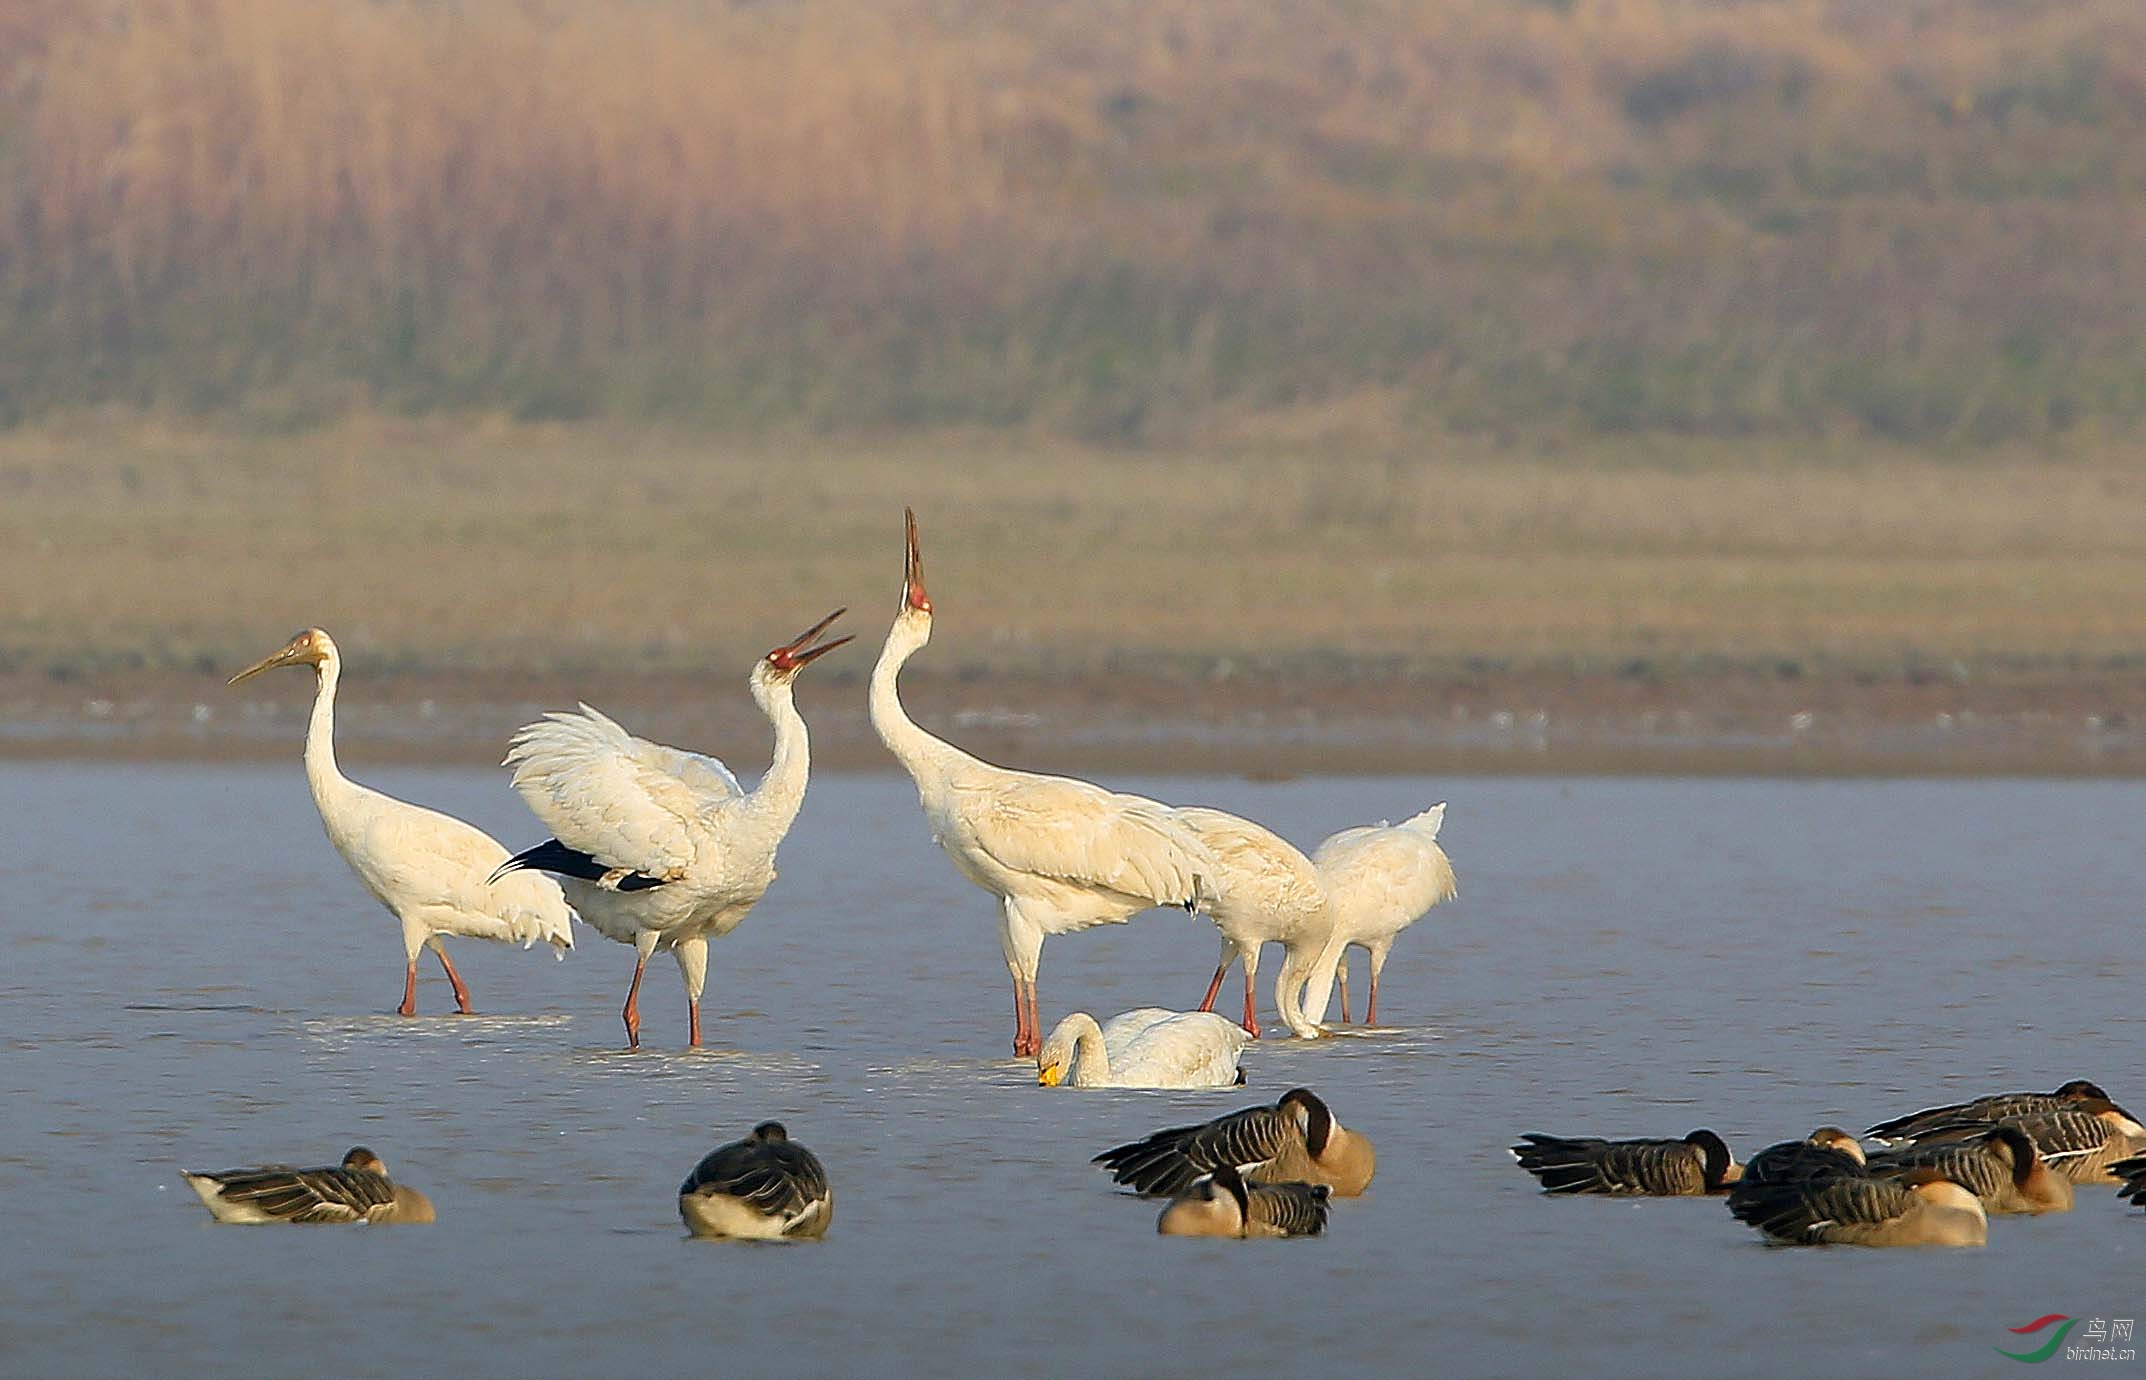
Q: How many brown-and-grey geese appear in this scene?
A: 11